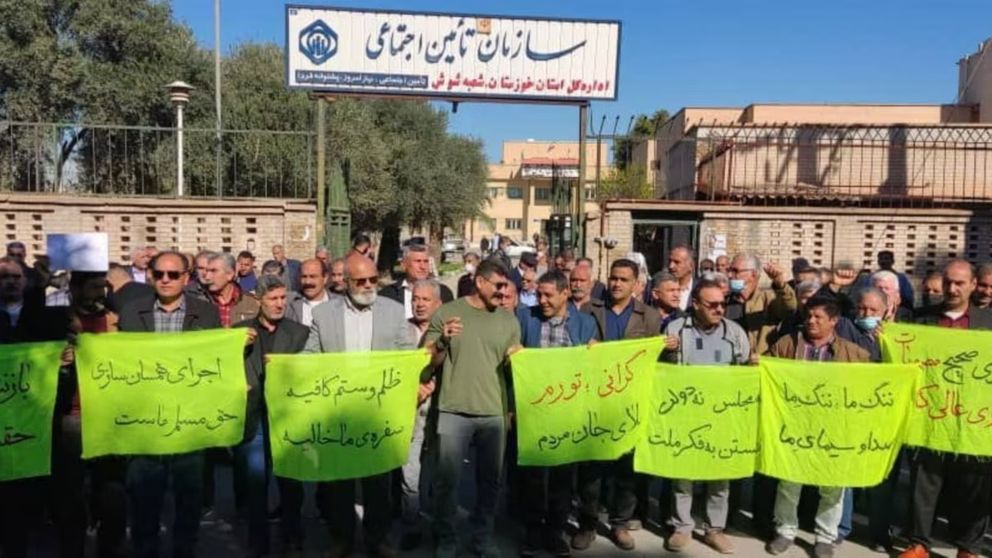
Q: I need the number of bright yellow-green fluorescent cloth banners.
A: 7